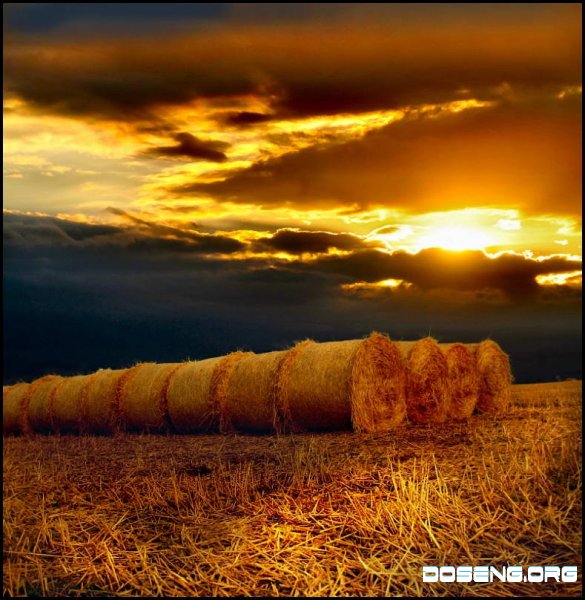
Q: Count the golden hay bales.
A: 11